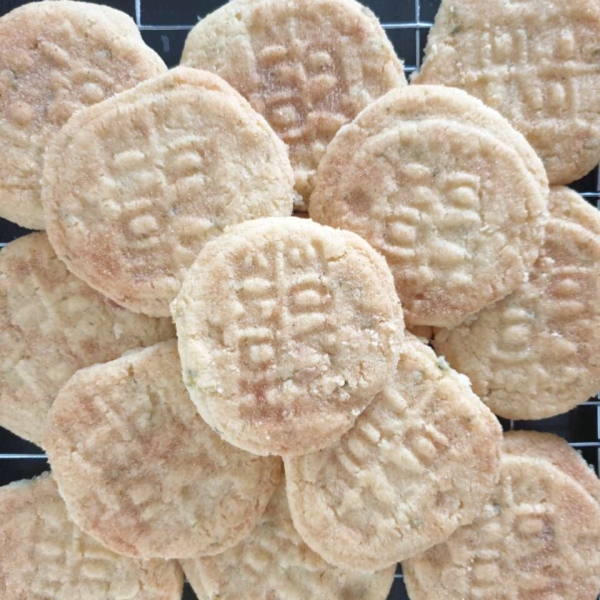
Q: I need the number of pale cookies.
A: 13